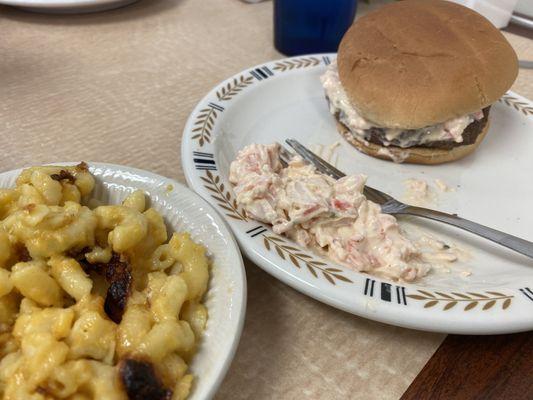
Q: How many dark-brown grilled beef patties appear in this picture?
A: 1